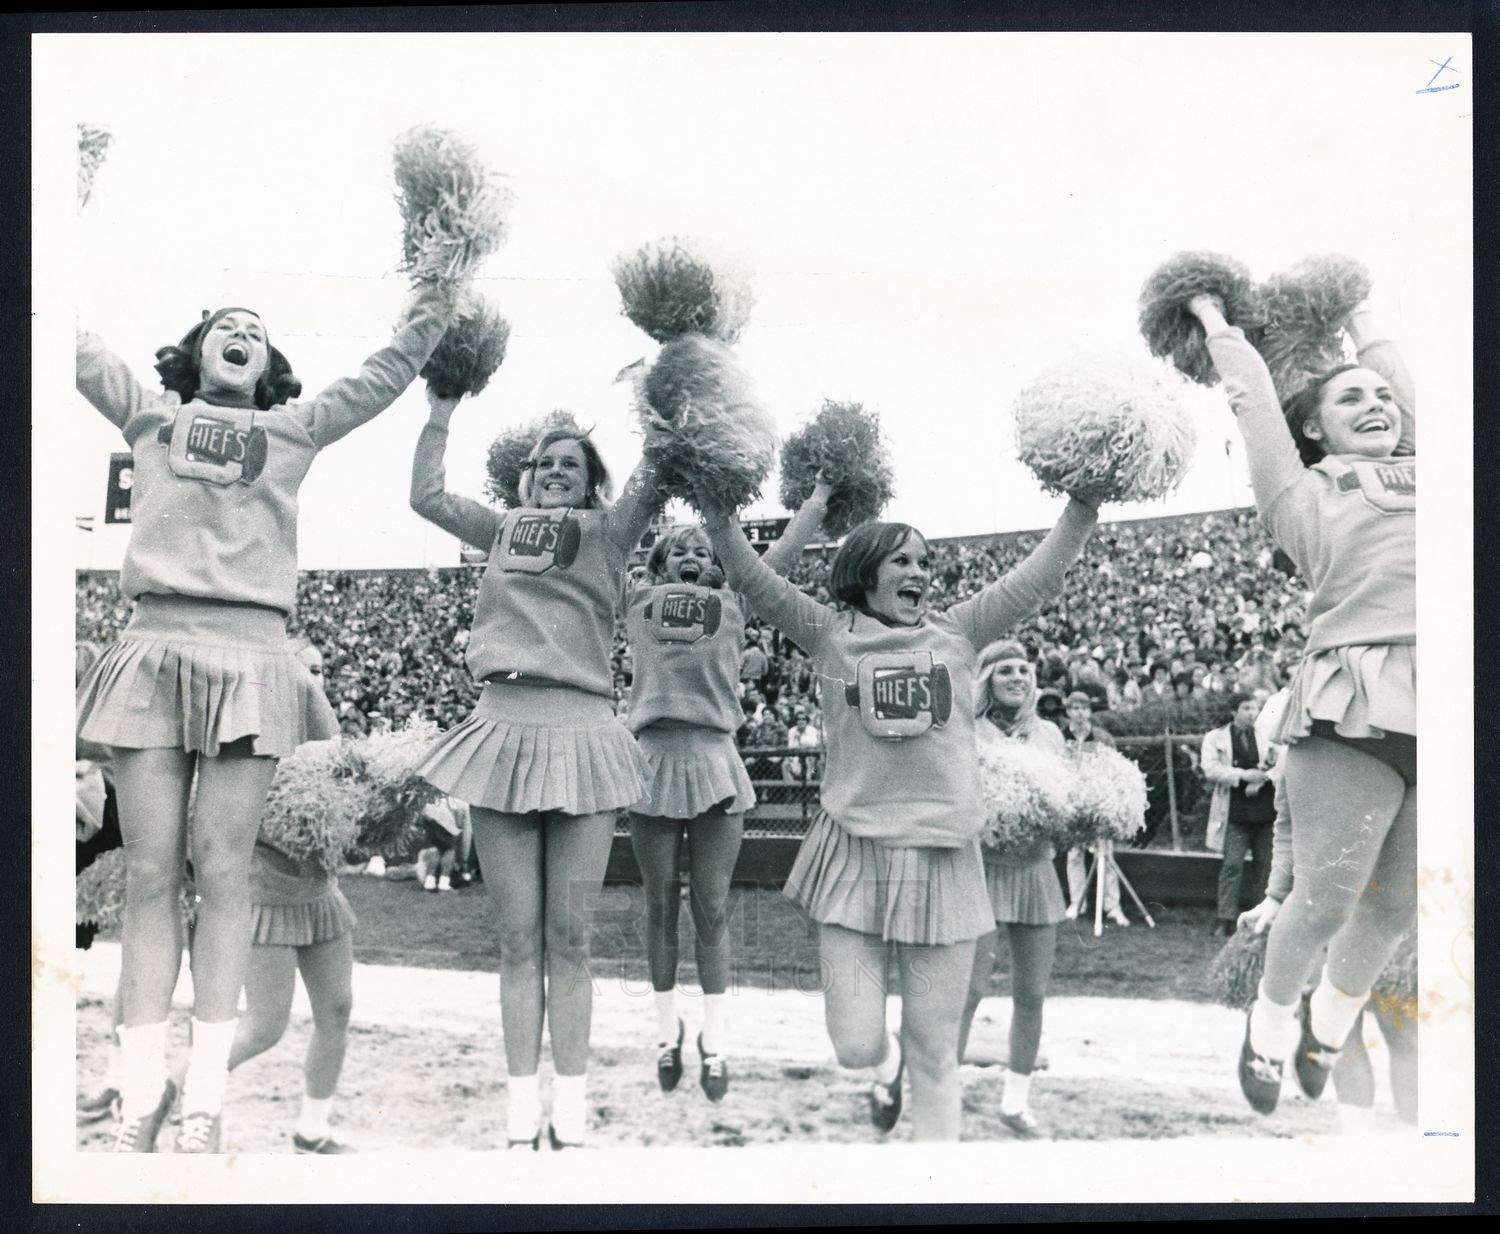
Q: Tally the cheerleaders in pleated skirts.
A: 7